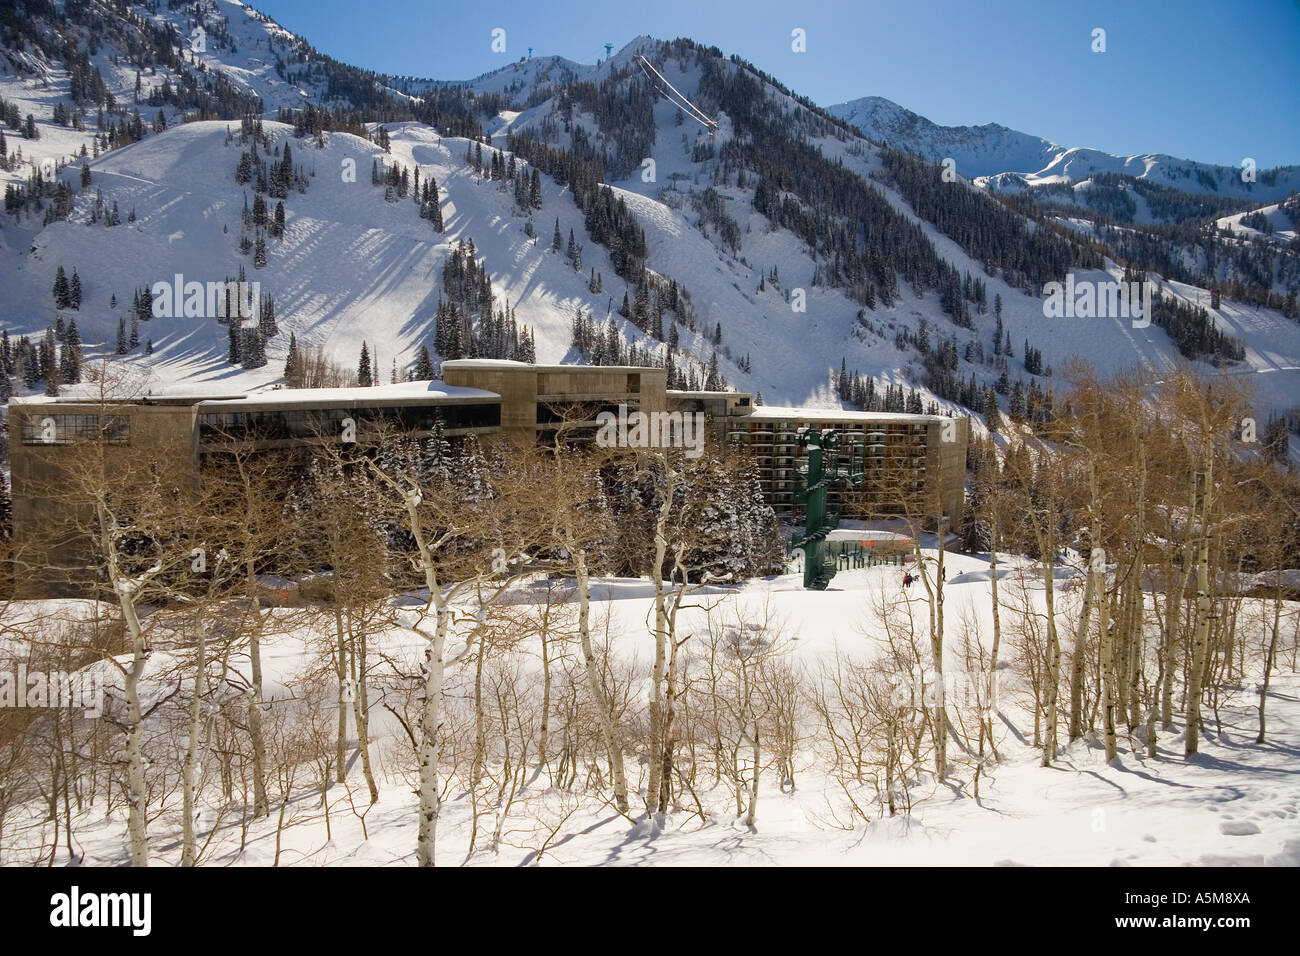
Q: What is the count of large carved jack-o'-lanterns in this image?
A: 0